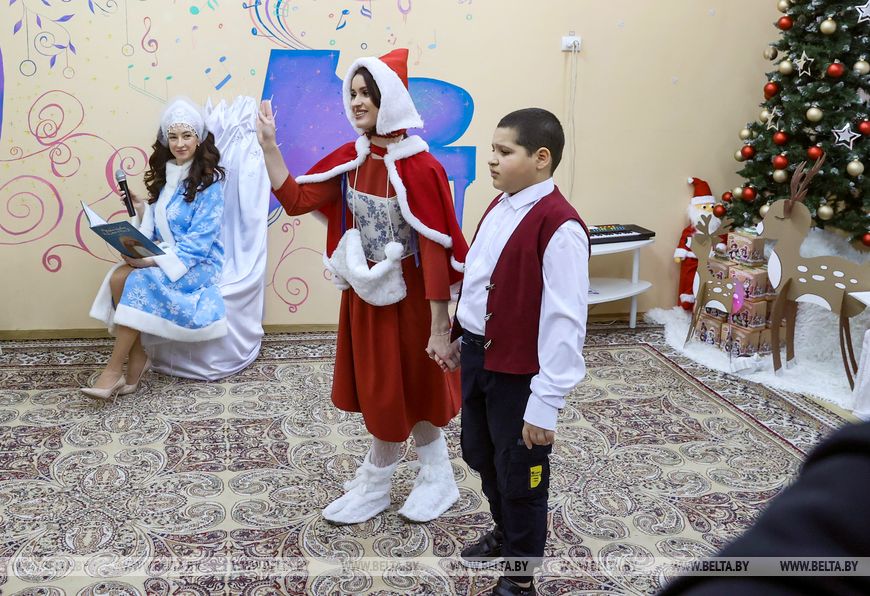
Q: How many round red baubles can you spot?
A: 12